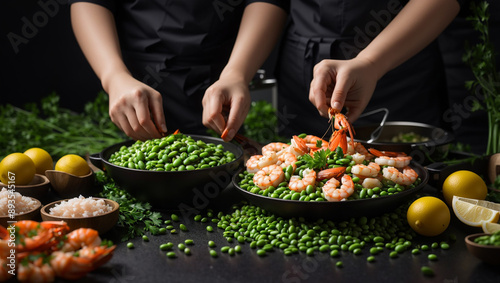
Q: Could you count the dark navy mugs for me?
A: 0